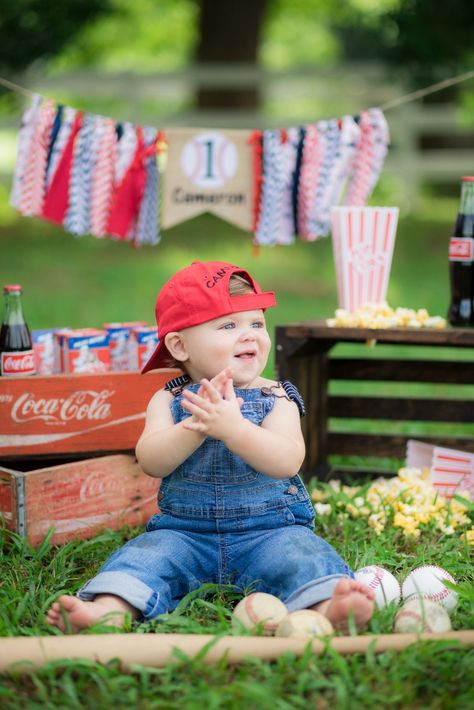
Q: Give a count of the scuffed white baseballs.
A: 3